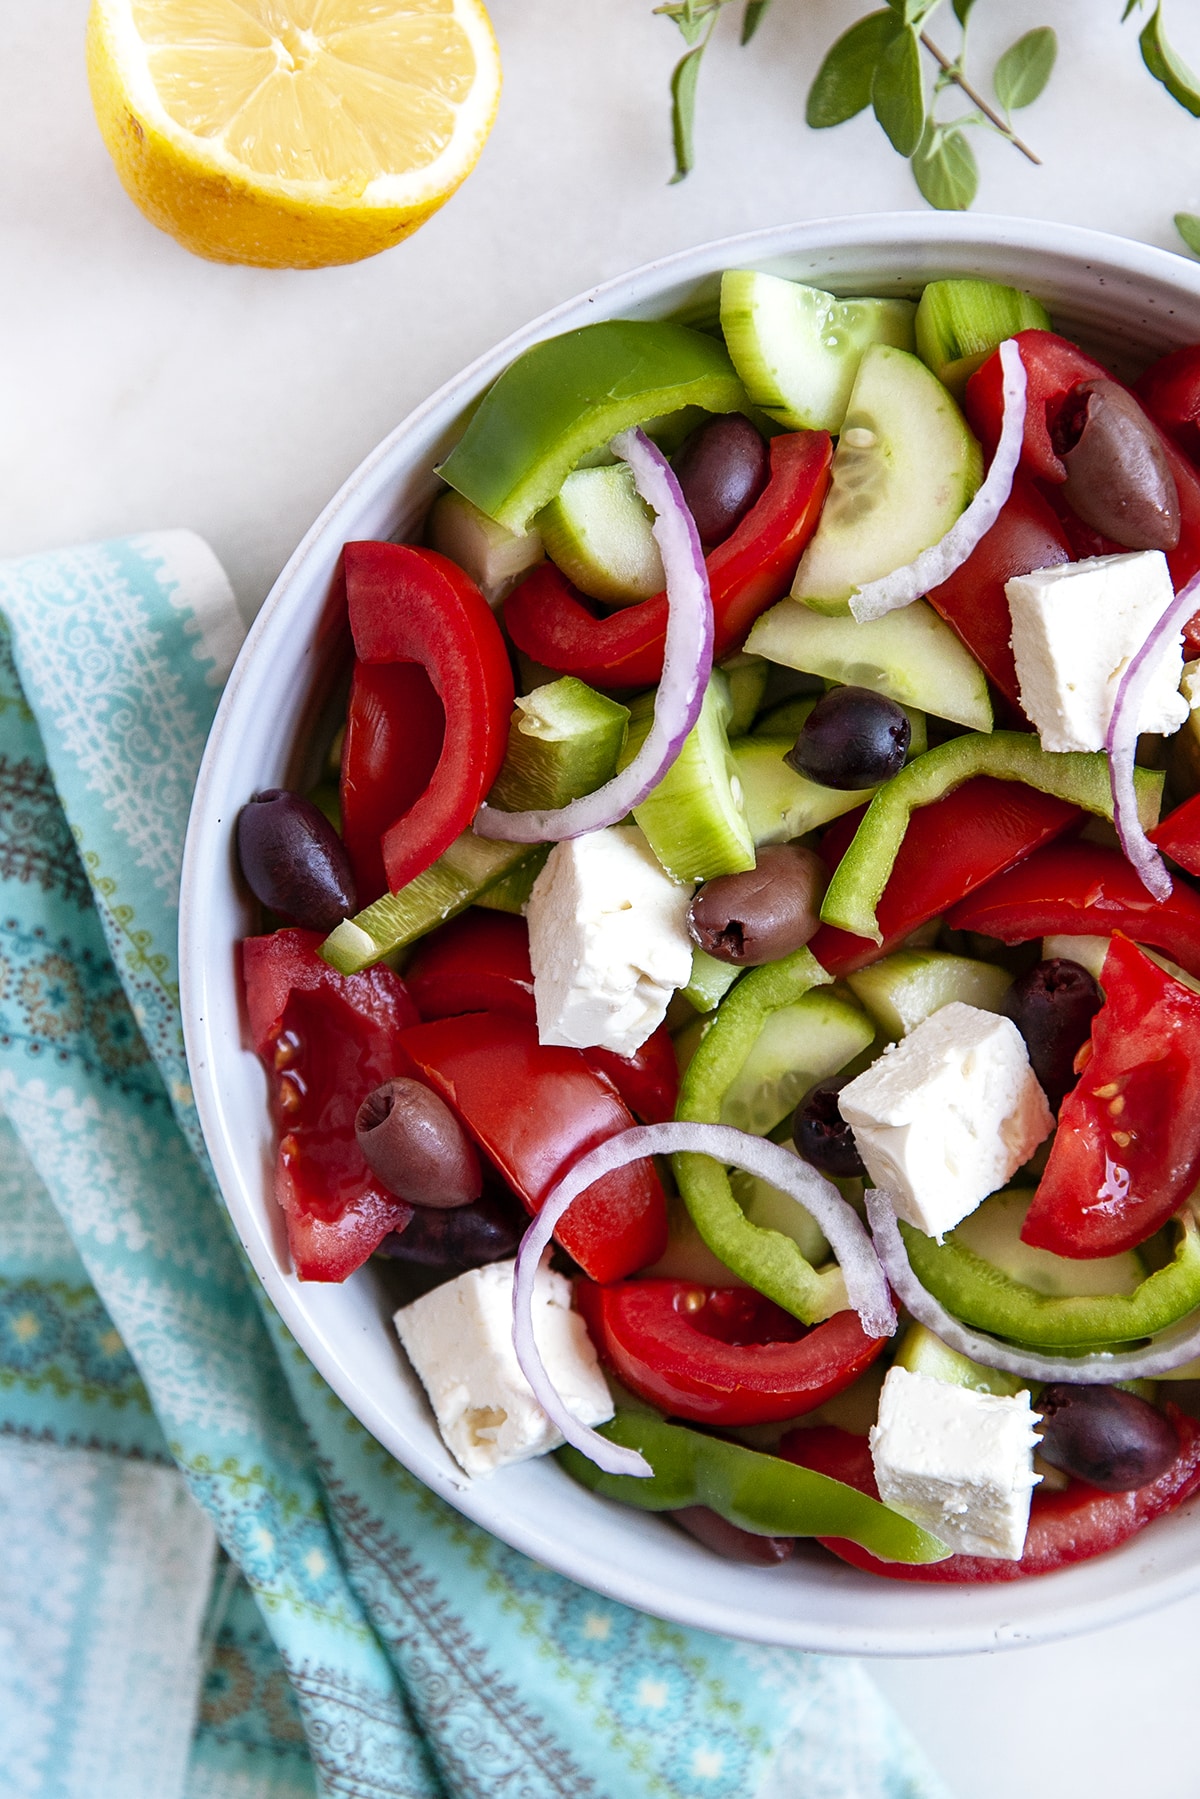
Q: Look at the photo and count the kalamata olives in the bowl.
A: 11